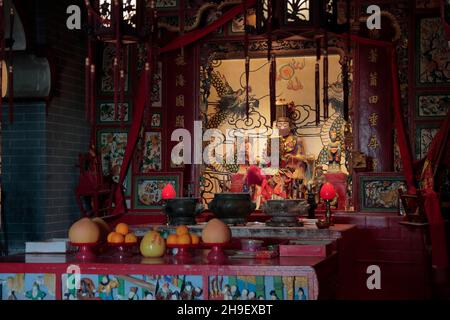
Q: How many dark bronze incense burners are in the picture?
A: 3